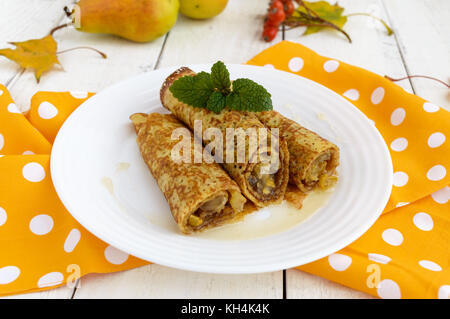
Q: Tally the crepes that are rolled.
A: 3